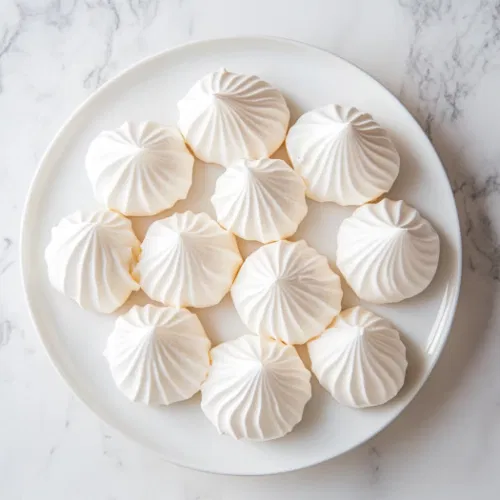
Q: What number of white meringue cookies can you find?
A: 11